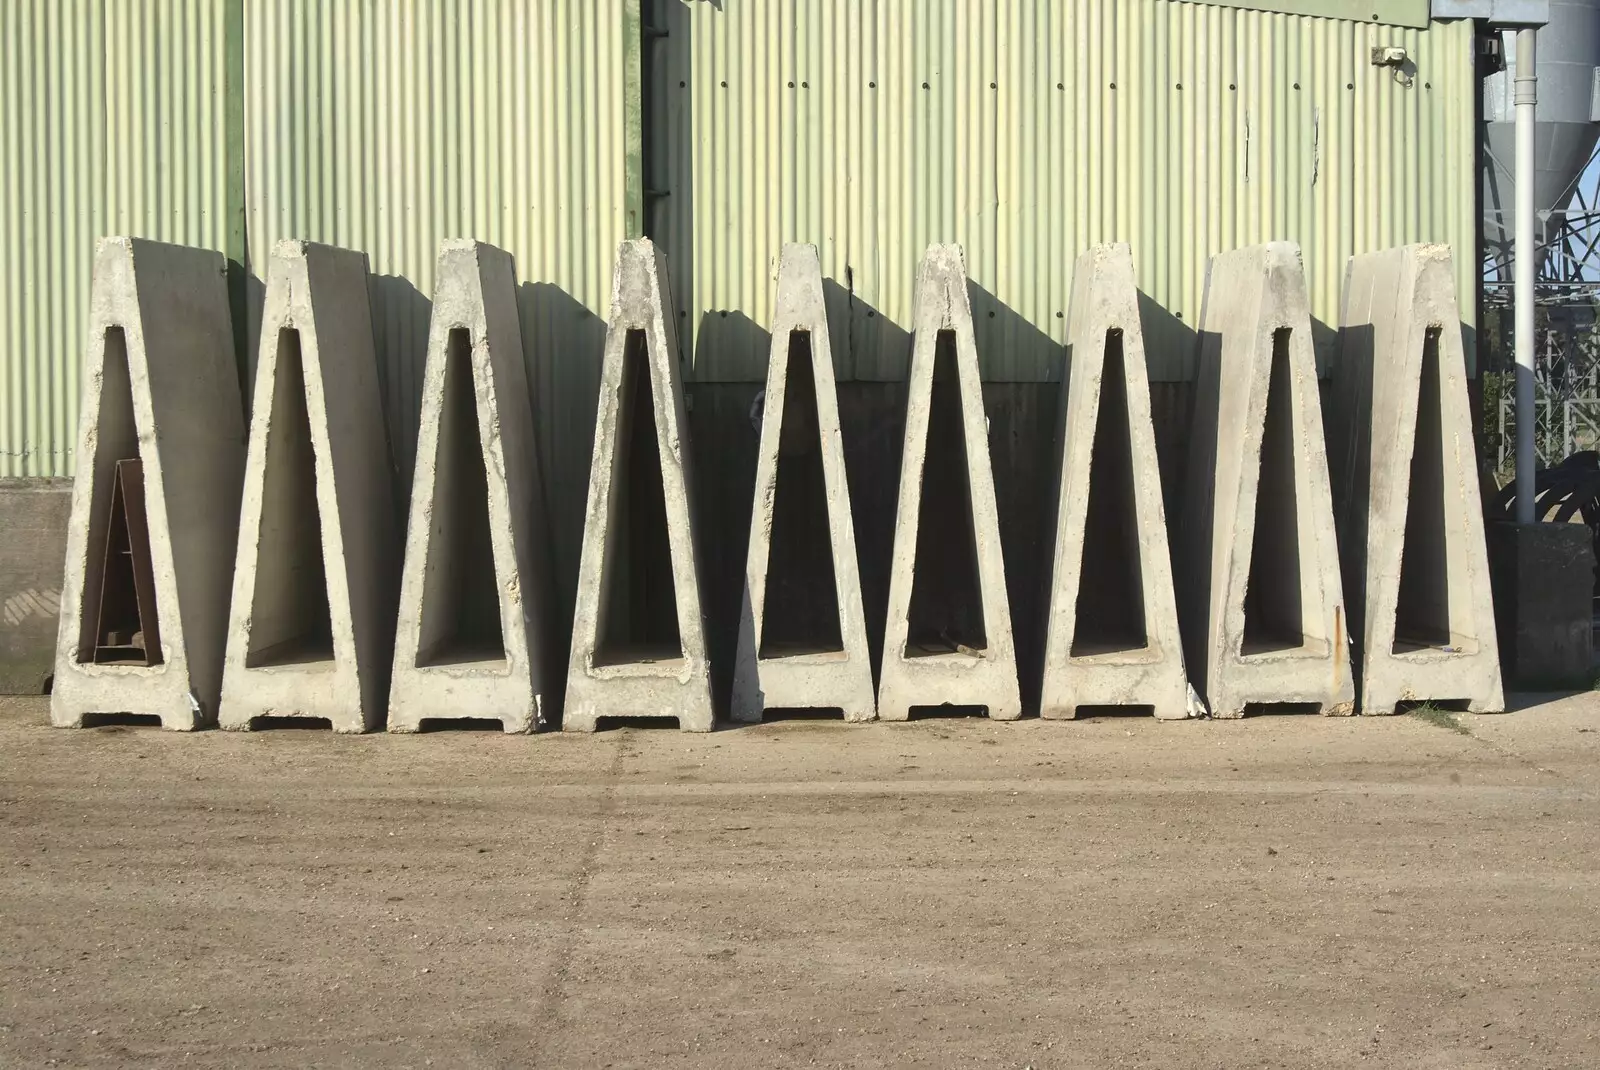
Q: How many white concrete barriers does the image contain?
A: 9